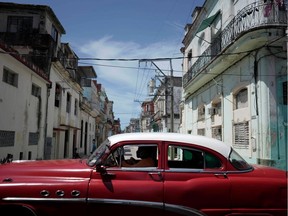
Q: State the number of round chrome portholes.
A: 3